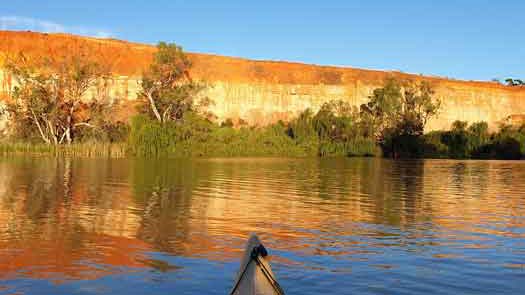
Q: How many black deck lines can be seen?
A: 2